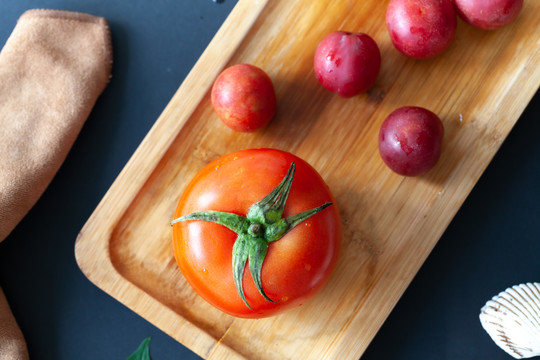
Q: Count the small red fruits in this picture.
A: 5